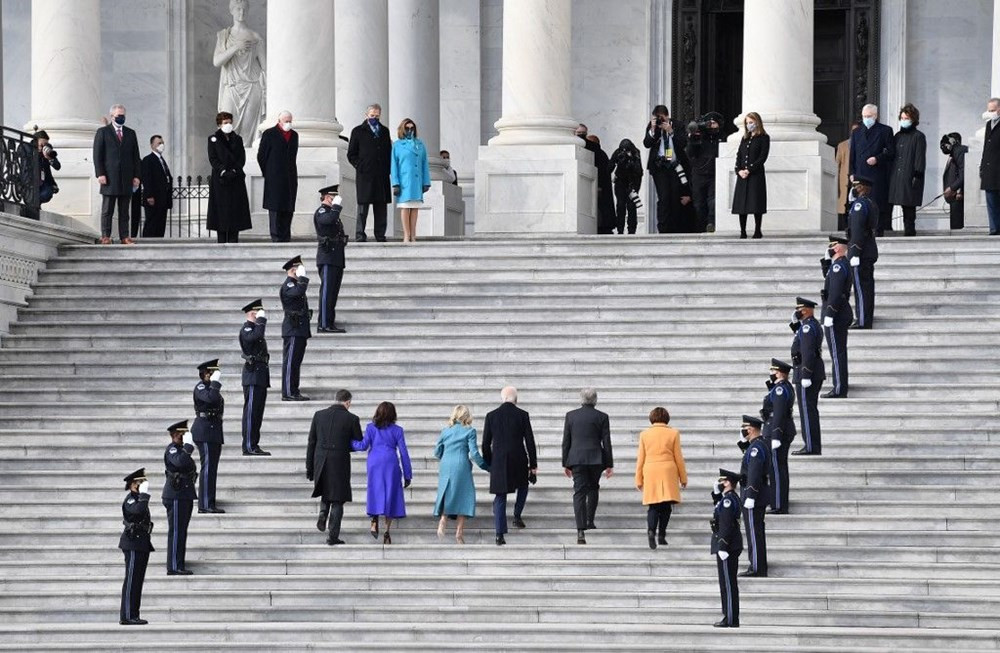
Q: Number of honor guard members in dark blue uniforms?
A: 12